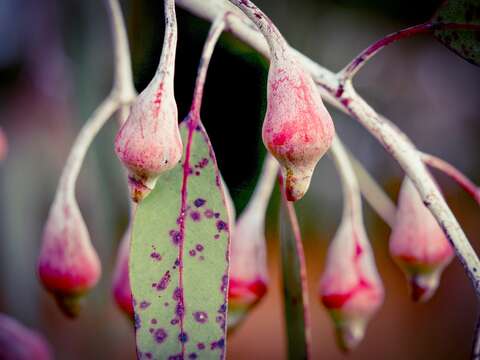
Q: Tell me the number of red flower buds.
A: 7